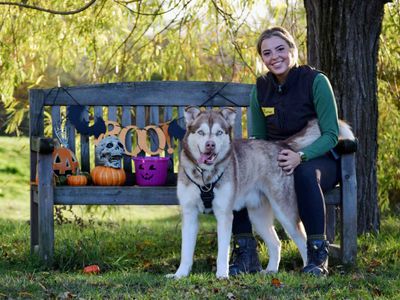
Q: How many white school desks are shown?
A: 0